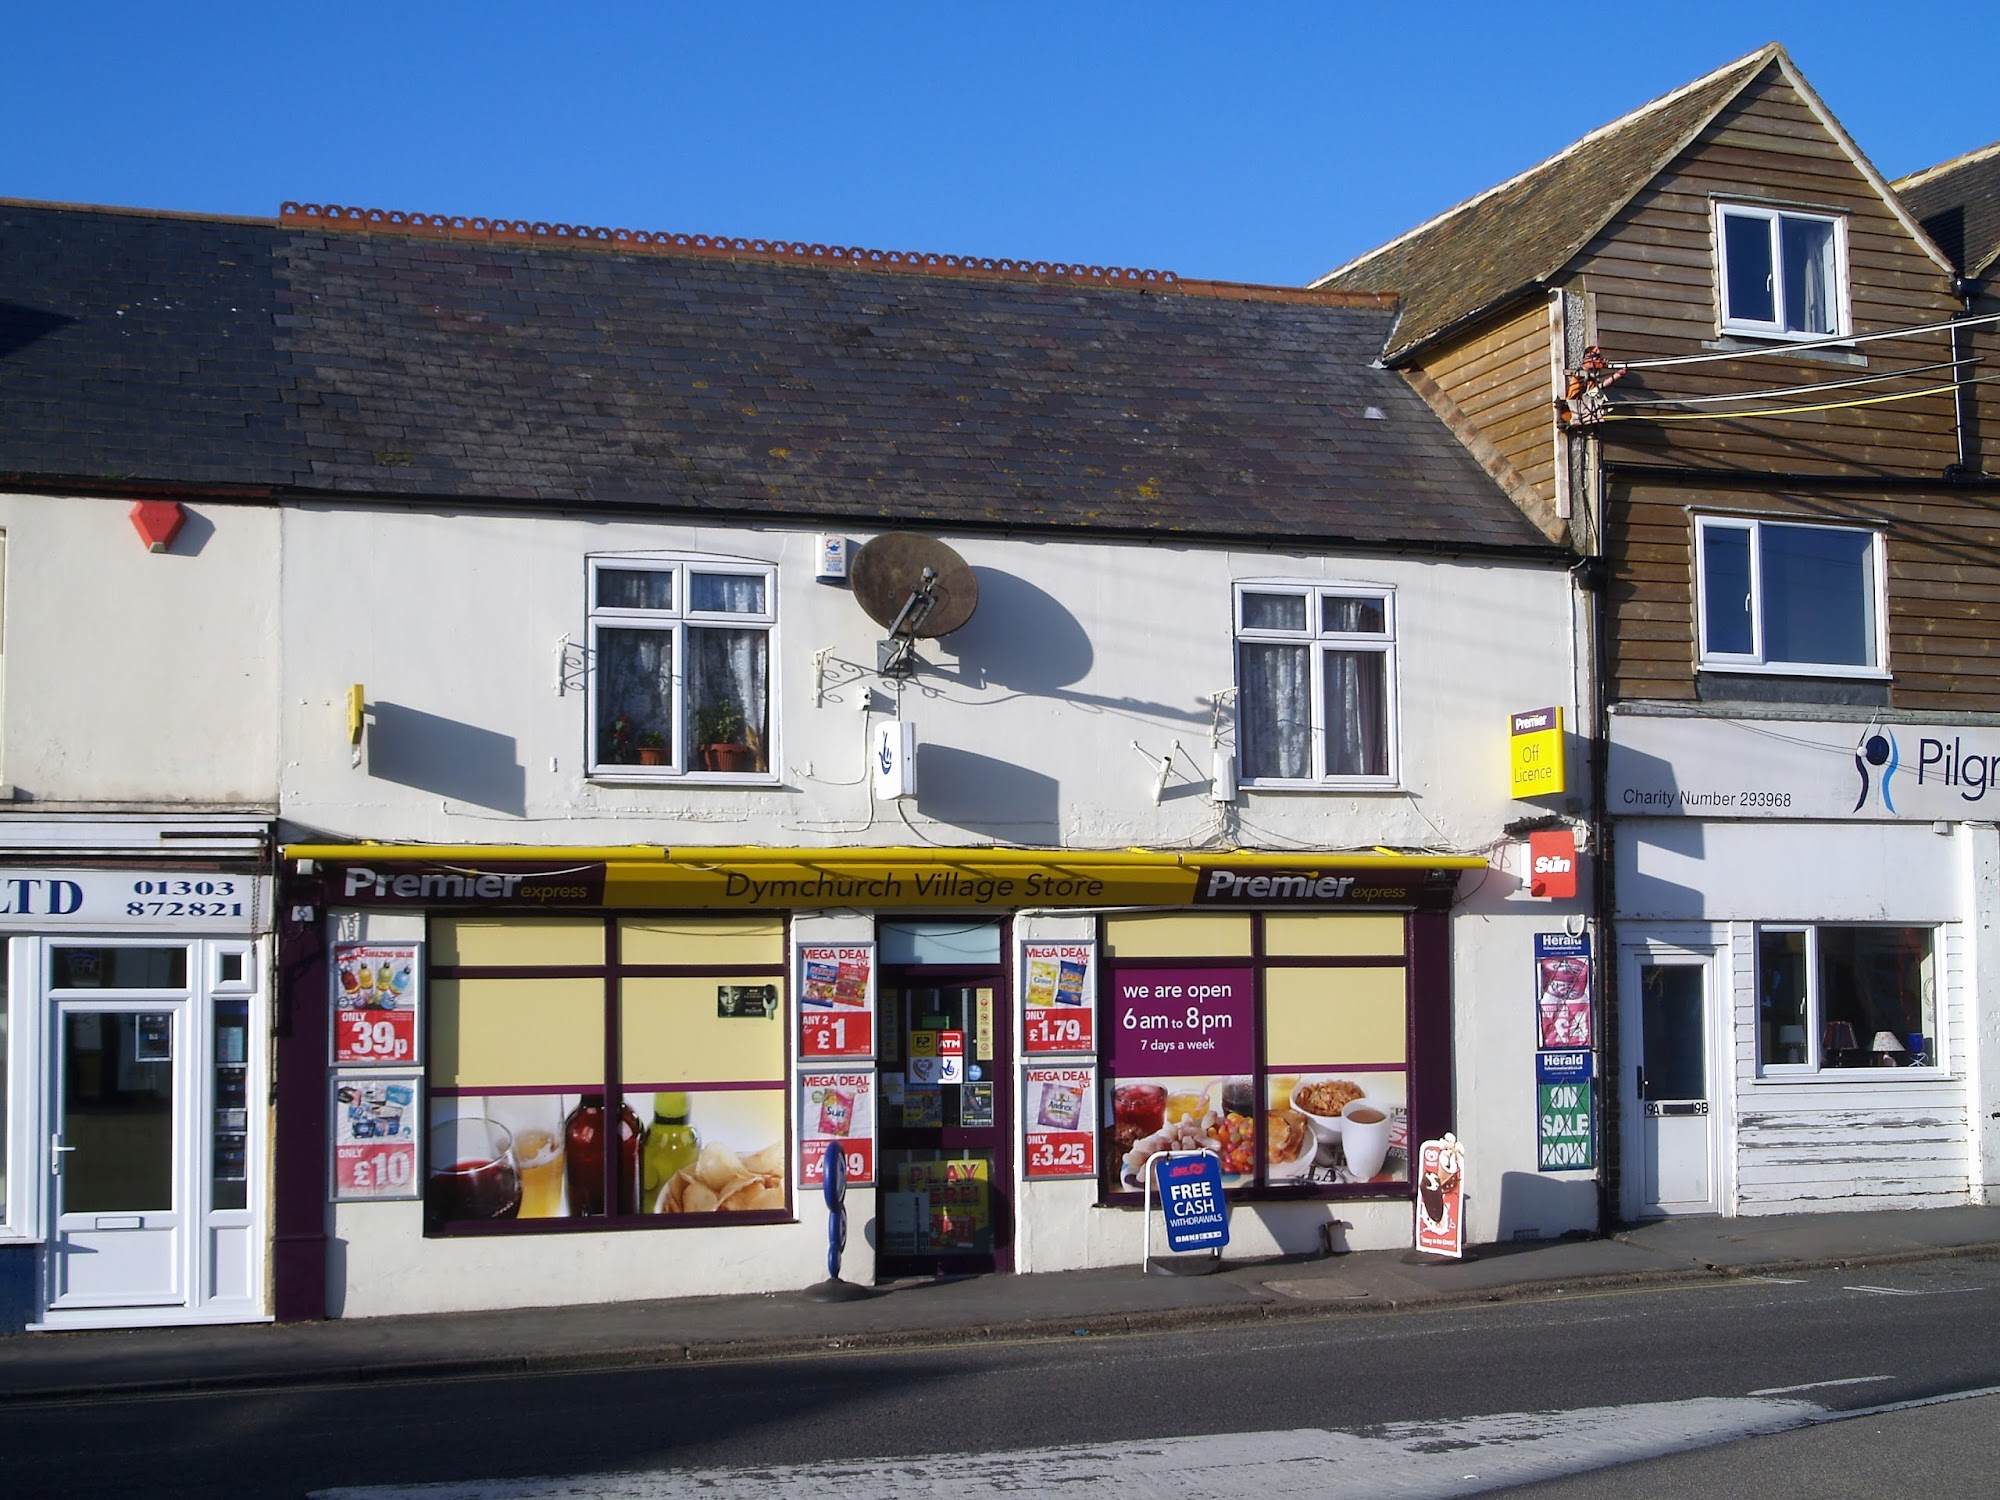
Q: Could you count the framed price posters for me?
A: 6